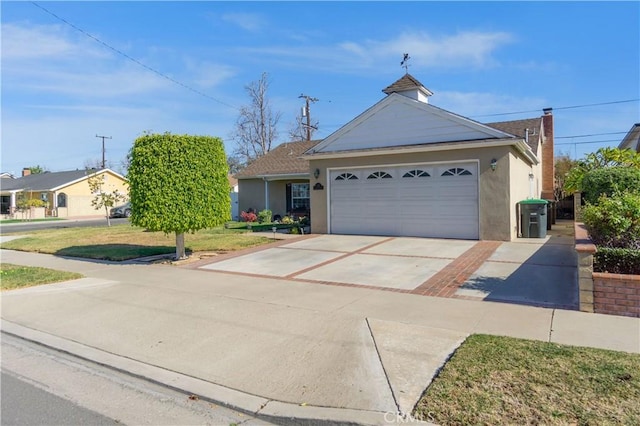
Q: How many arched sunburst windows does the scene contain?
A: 4